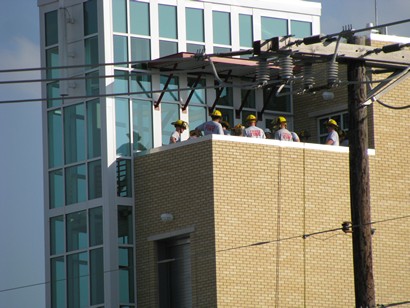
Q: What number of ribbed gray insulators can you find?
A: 4